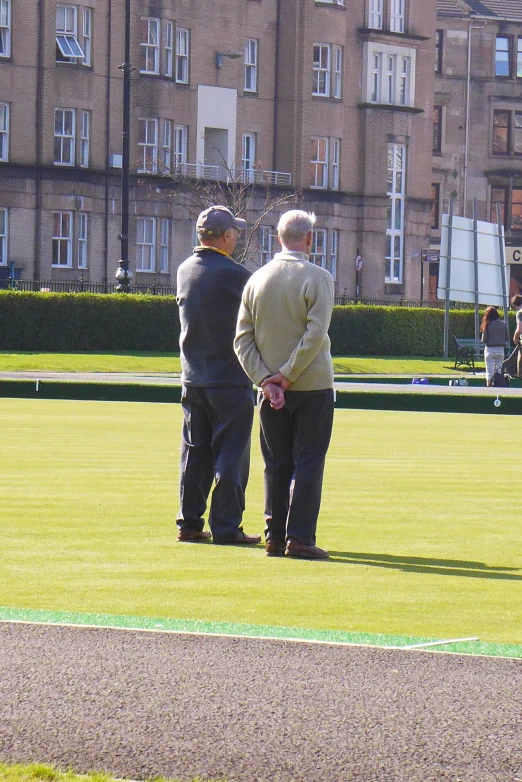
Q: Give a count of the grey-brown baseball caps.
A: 1